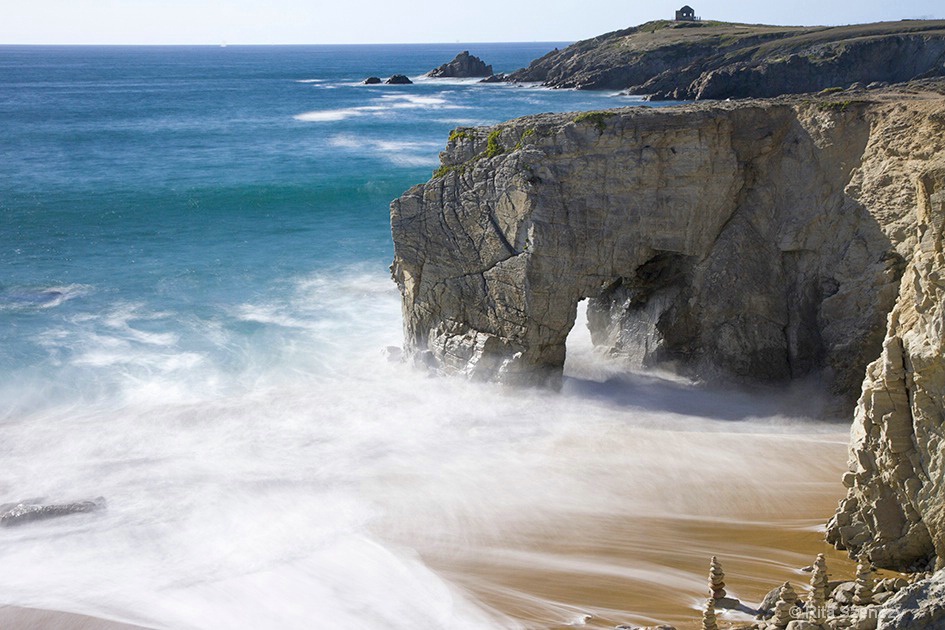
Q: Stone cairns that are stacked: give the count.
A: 5